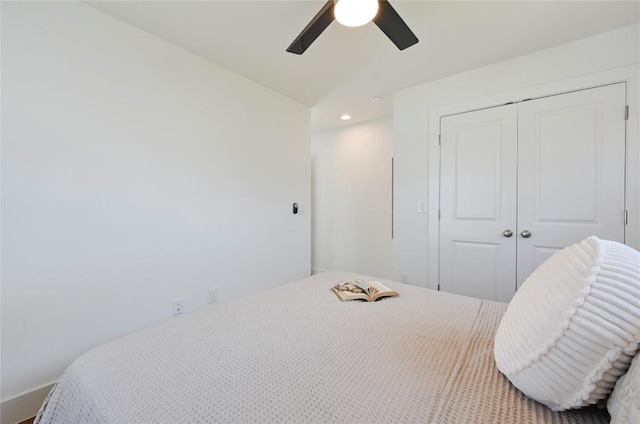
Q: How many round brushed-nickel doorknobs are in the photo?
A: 2